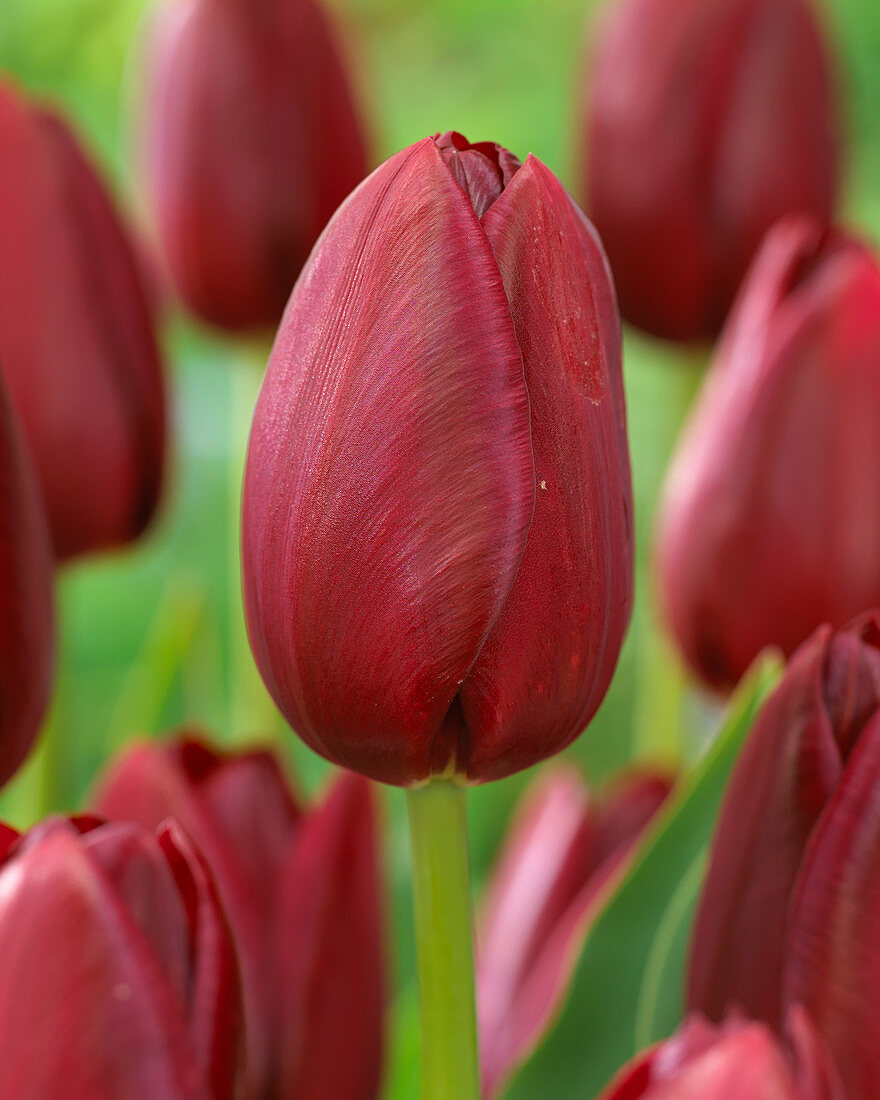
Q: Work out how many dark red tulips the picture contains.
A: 11